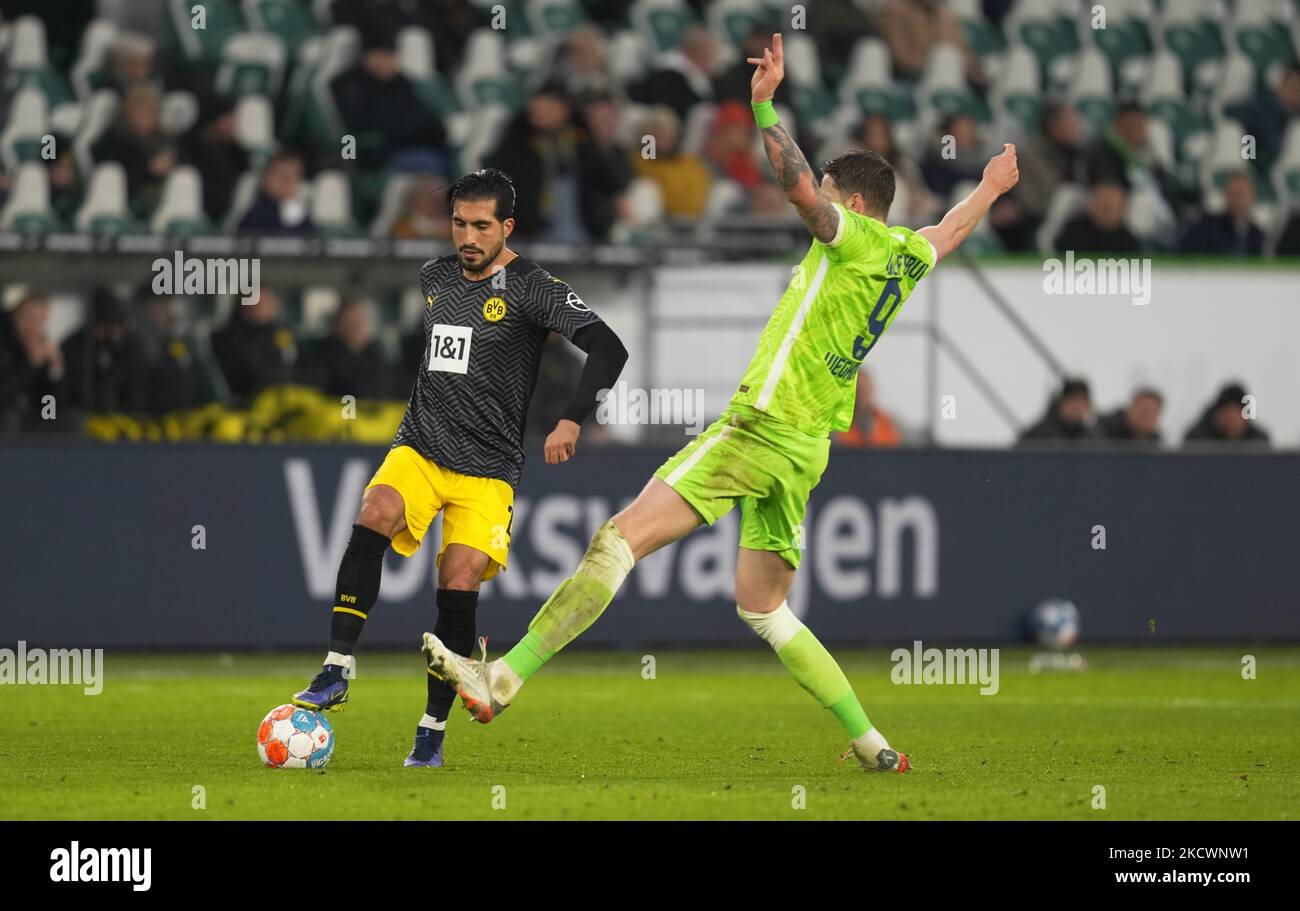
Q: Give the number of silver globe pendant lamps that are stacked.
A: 0